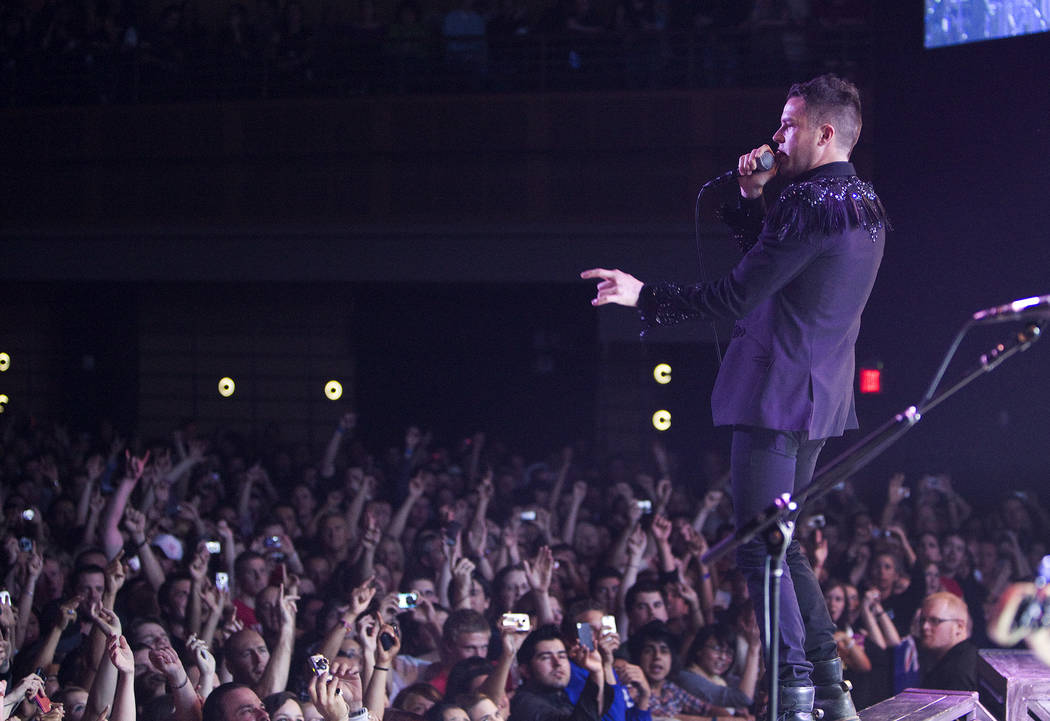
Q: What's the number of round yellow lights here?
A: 6